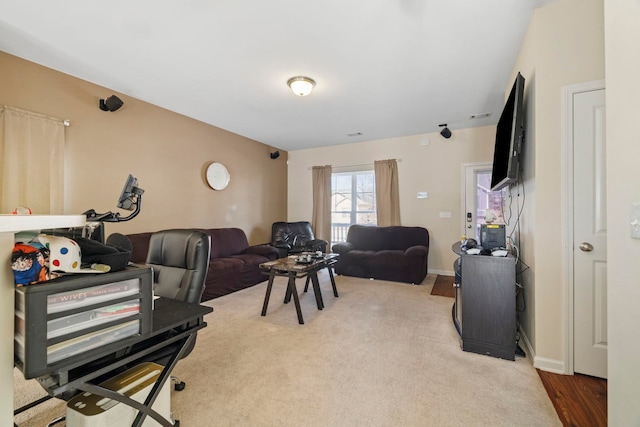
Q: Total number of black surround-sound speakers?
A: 3